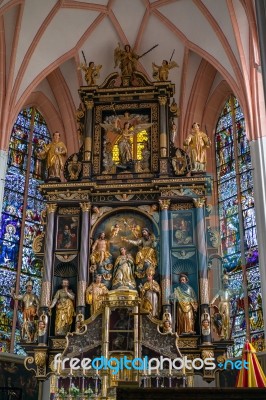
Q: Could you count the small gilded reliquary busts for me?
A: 4